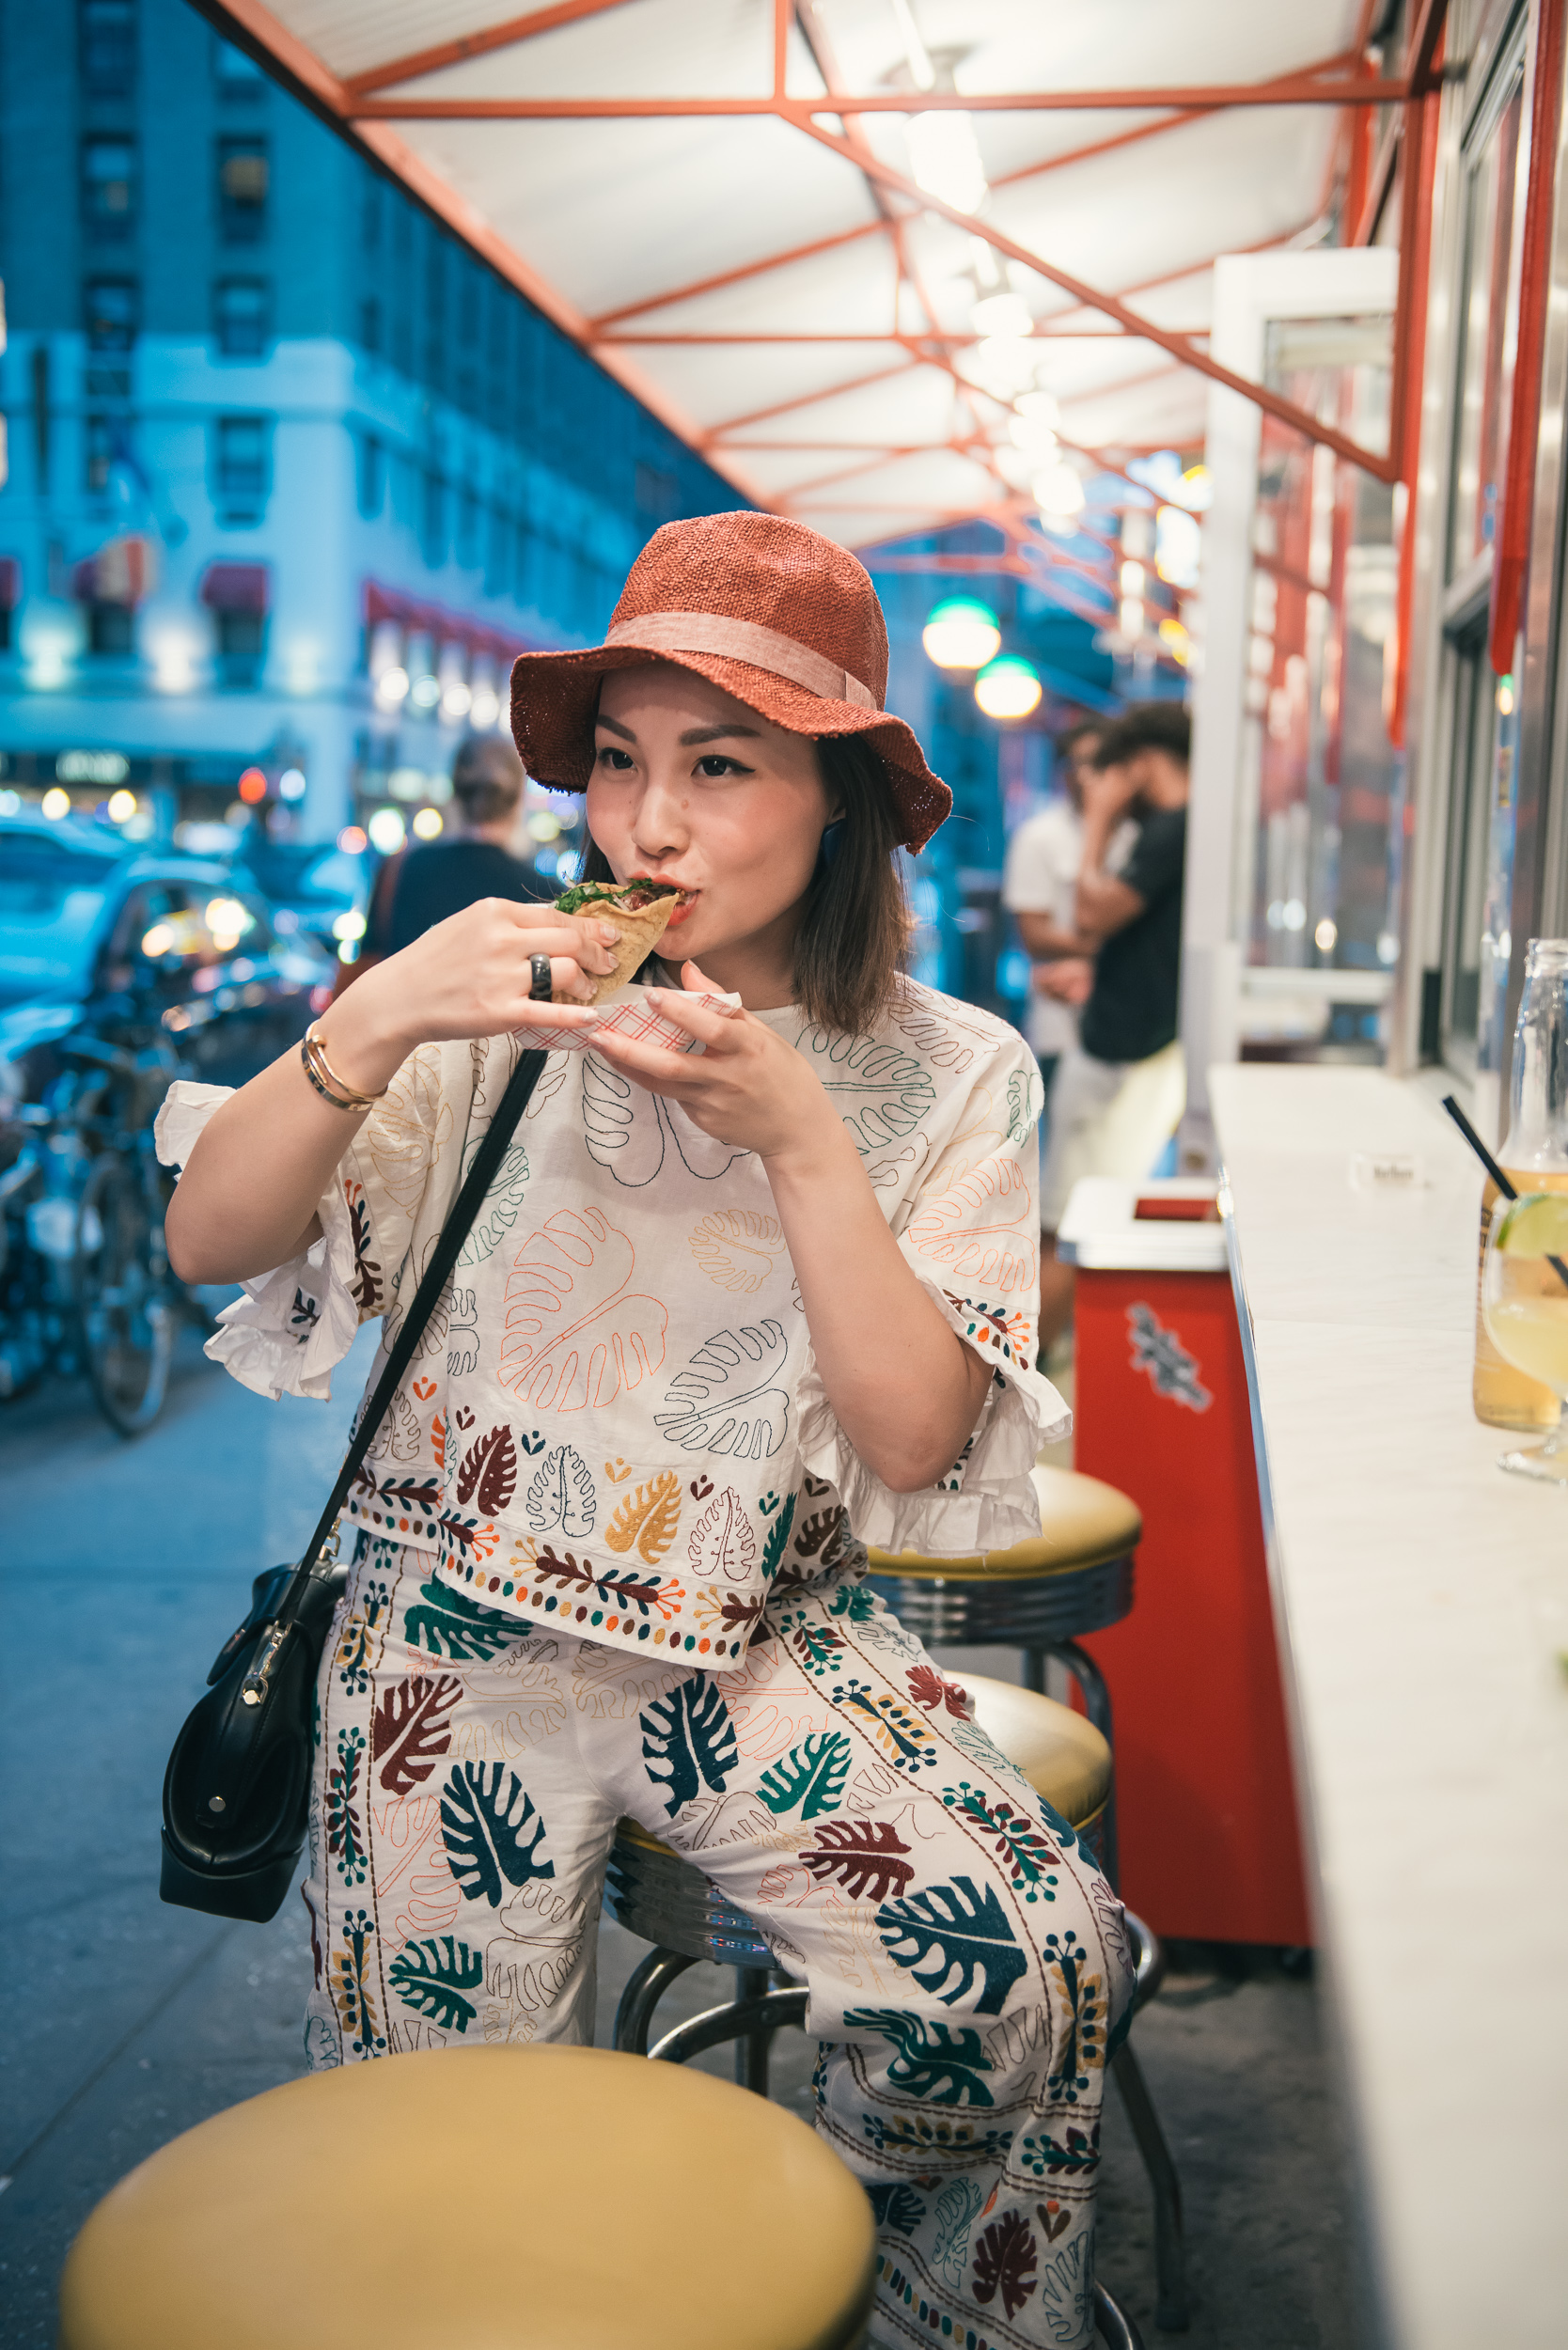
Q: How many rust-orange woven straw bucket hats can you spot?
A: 1